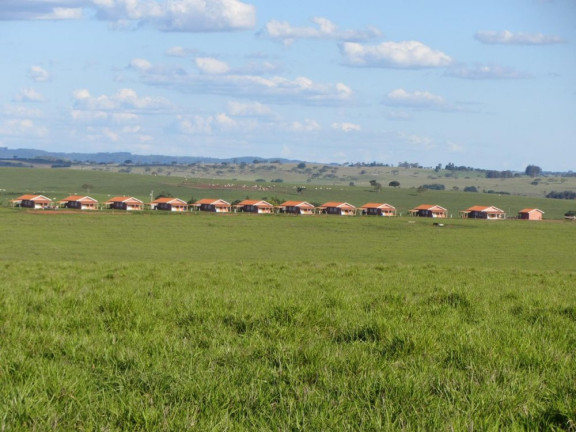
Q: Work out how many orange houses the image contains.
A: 12